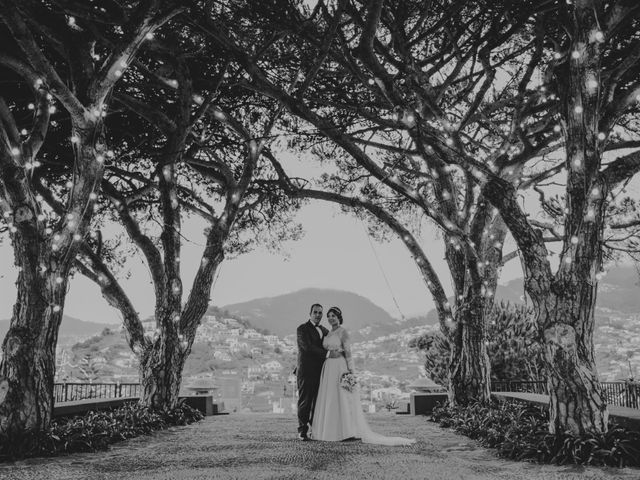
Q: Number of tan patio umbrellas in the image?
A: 0